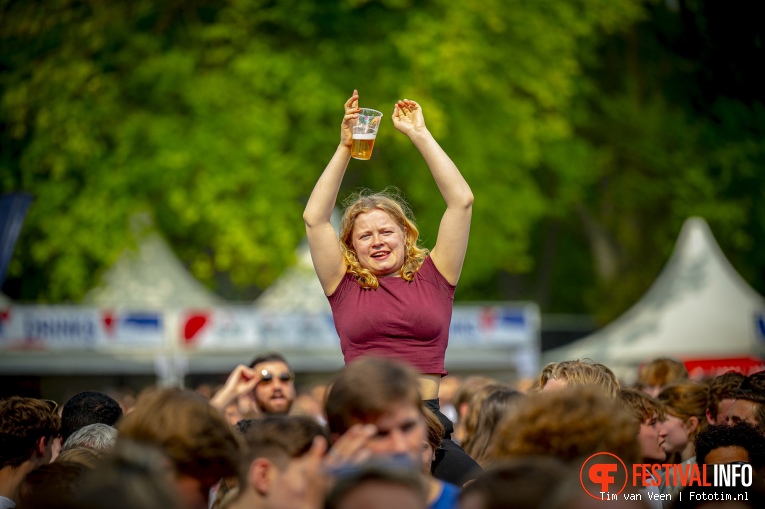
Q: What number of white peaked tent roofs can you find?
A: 3